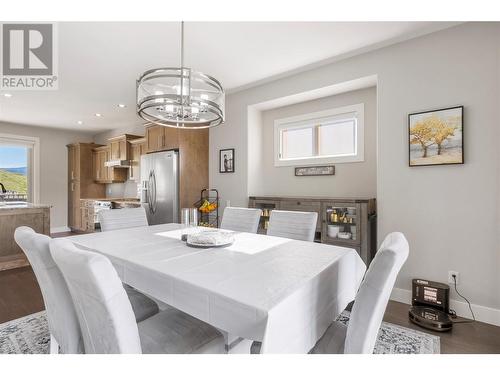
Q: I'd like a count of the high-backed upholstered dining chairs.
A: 6